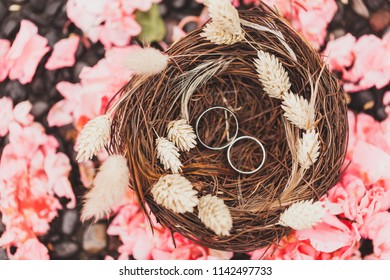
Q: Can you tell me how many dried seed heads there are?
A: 13